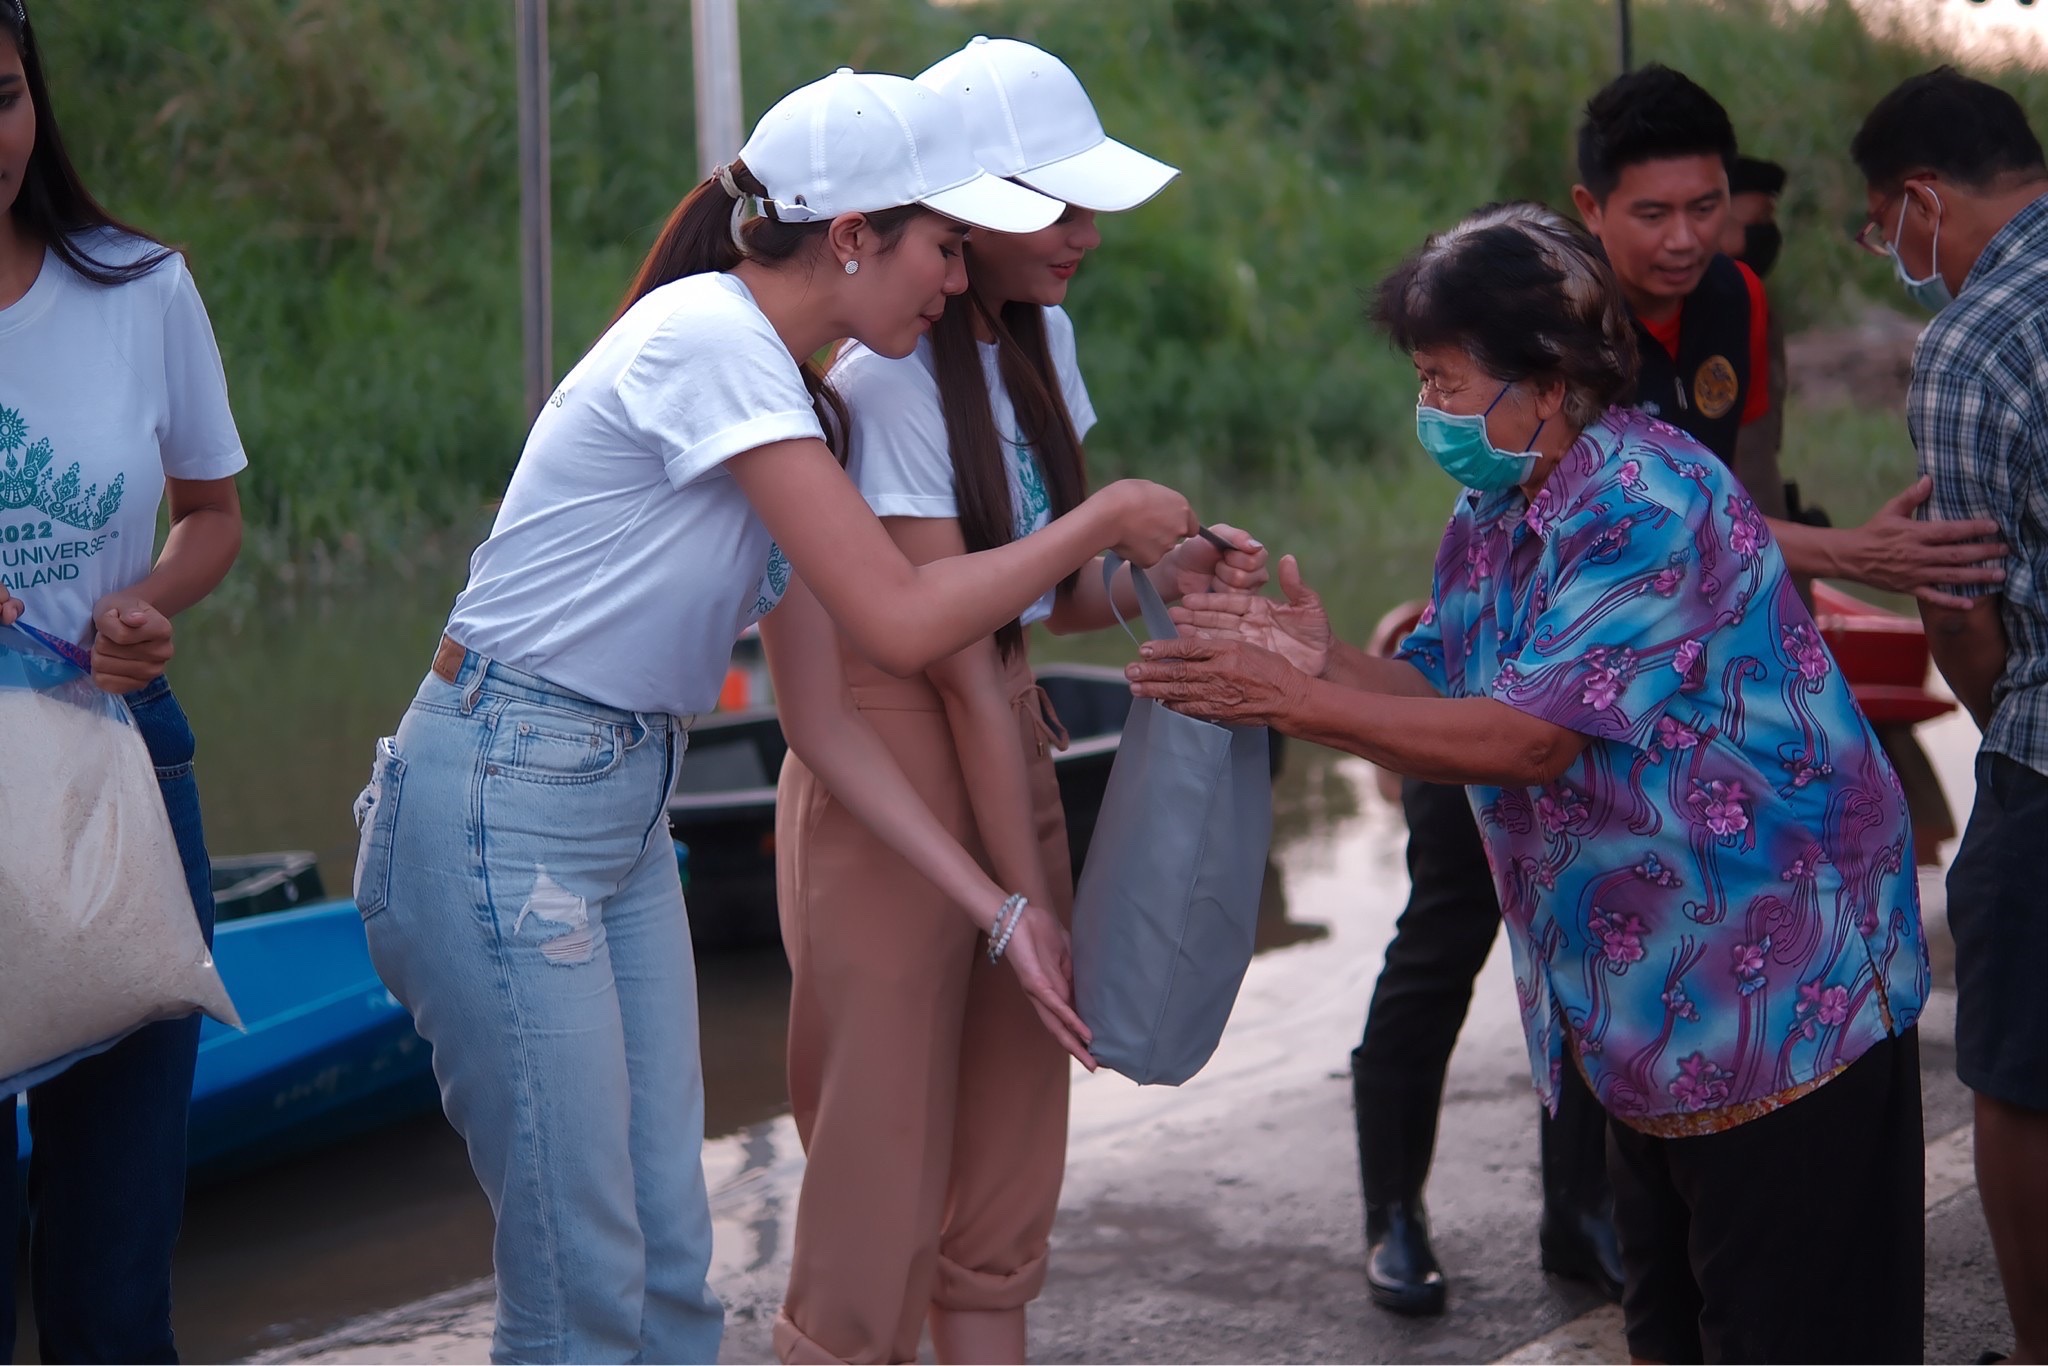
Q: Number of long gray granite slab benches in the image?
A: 0